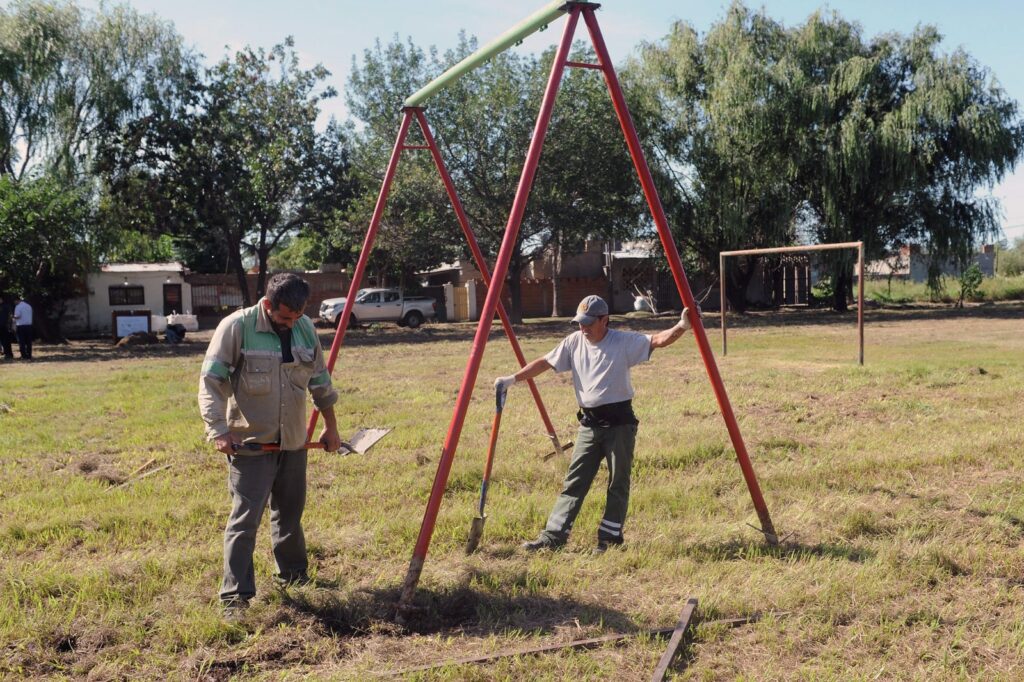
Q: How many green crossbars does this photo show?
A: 1